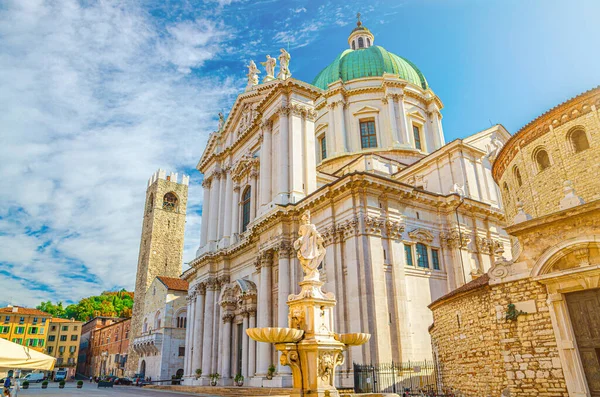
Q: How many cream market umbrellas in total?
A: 1